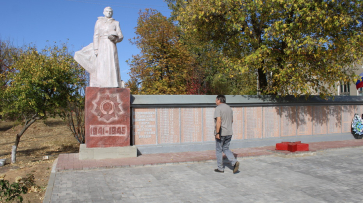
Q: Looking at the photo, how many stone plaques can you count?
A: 13